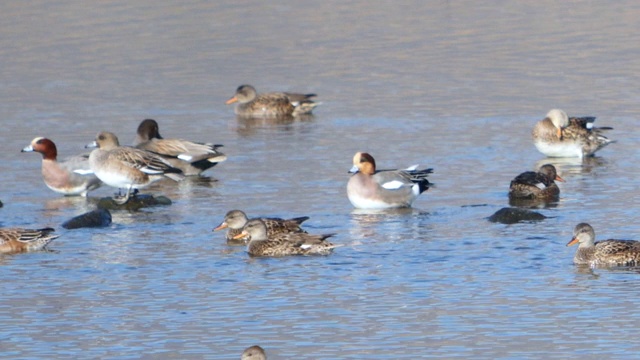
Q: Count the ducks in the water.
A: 12